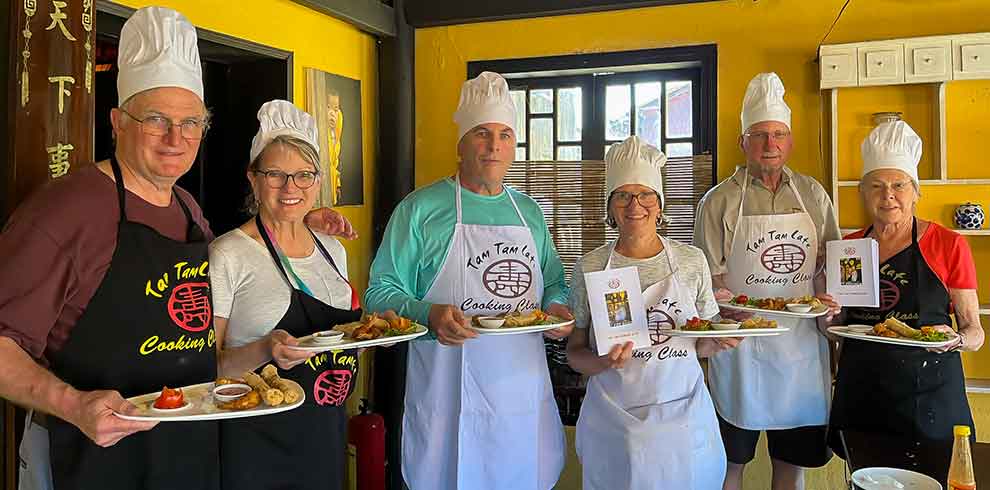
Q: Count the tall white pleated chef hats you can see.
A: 6